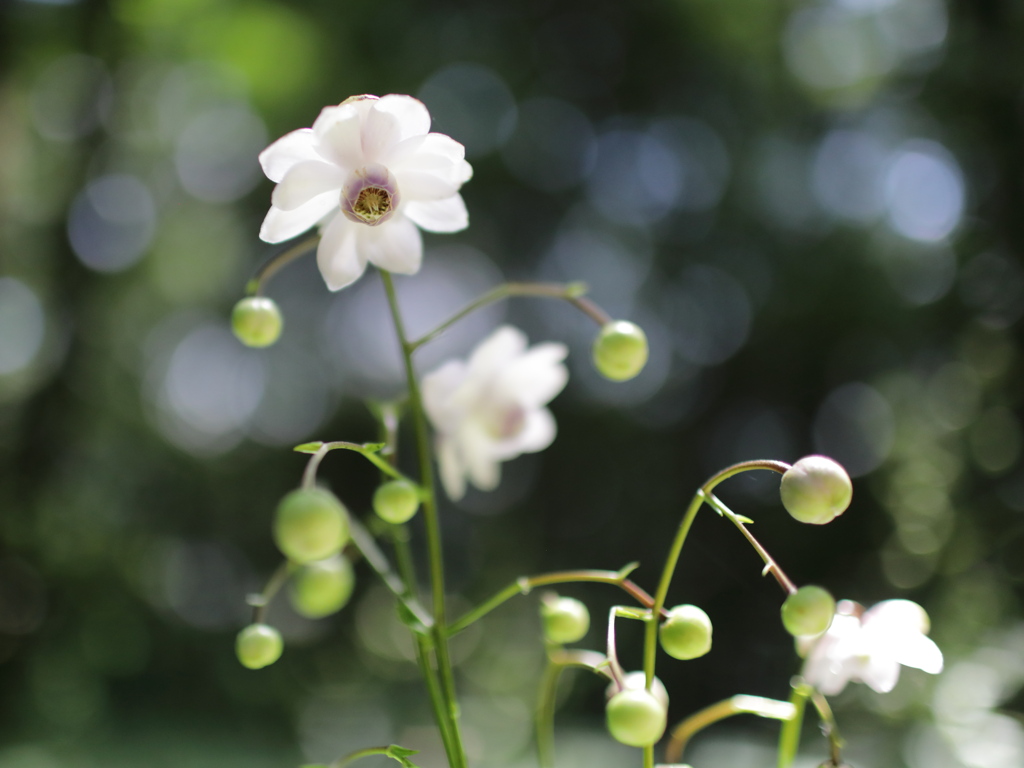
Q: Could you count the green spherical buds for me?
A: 11